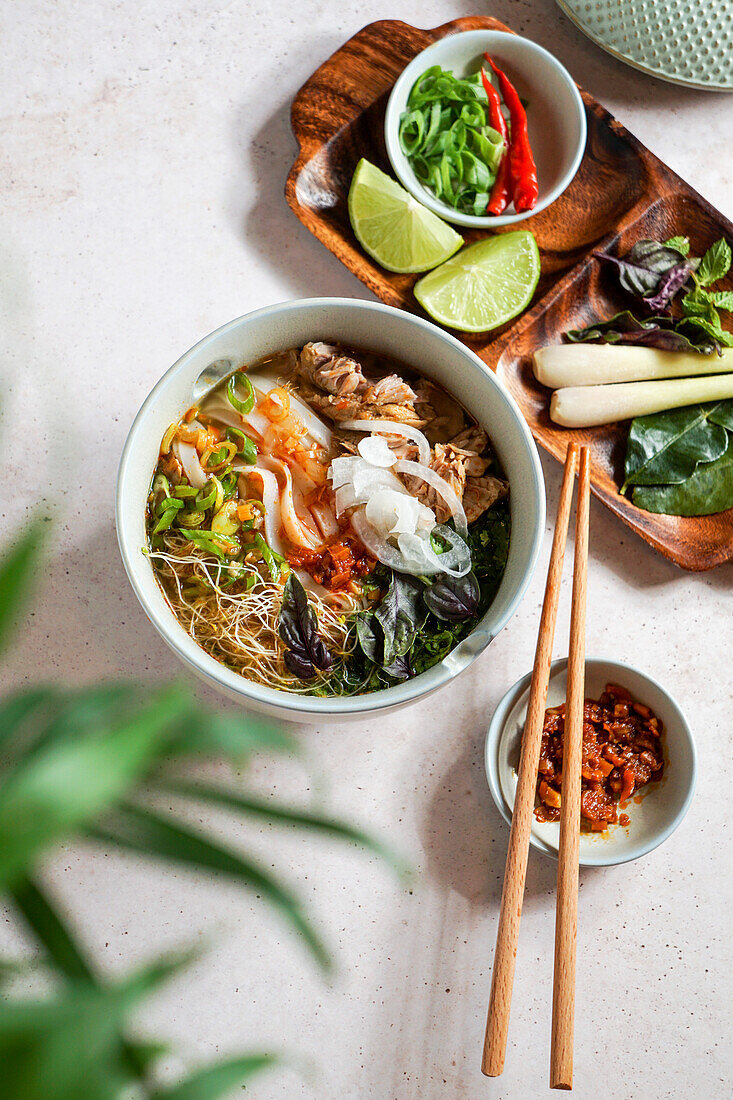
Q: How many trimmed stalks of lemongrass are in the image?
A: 2